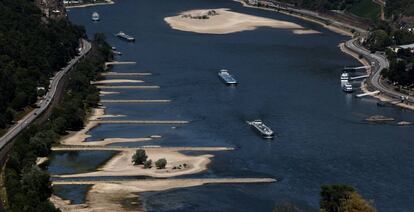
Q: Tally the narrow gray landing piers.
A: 3